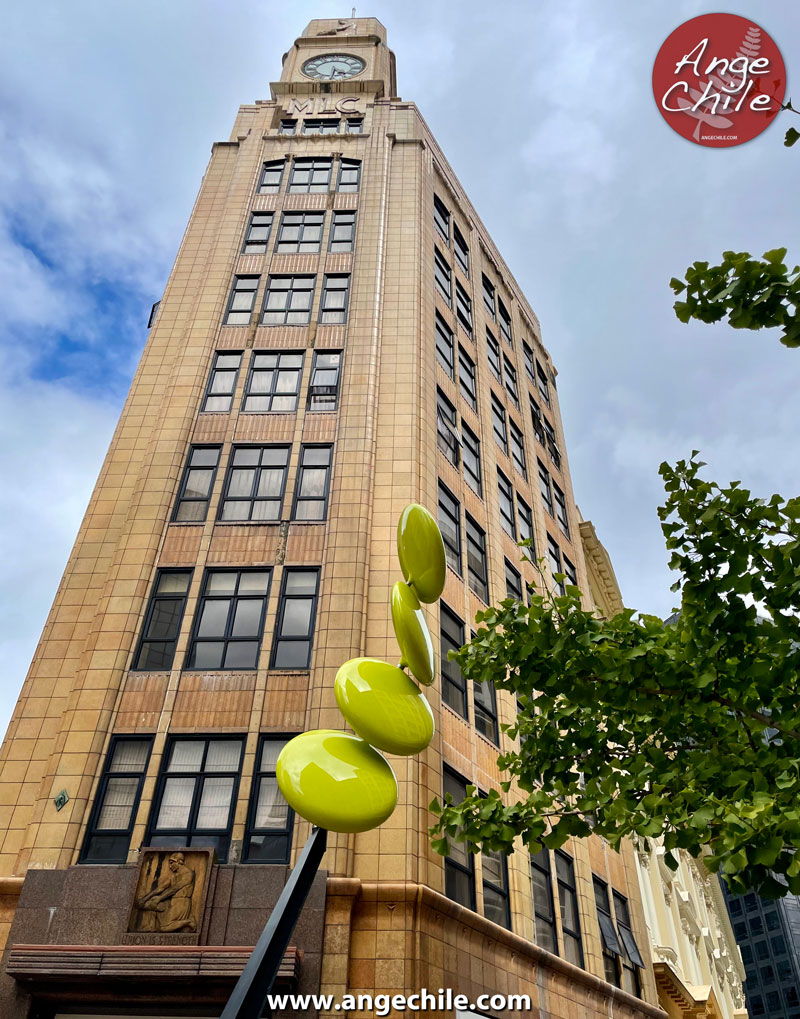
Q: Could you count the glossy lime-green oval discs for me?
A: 4